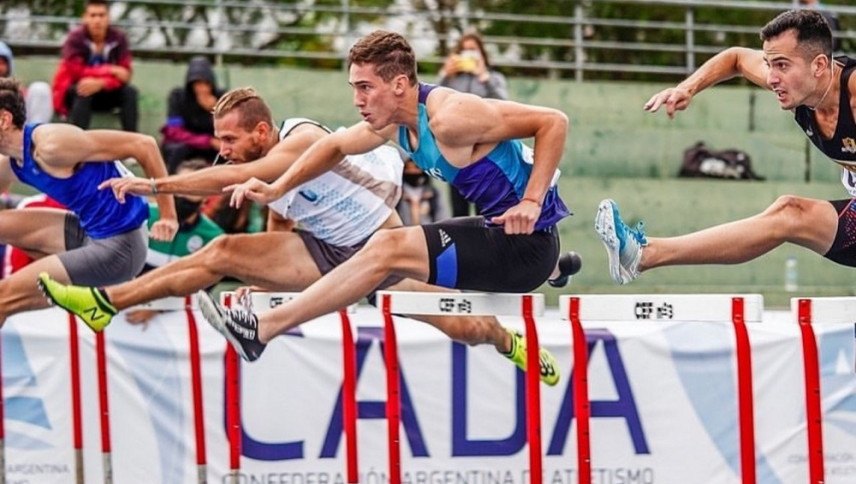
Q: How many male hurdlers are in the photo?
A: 4